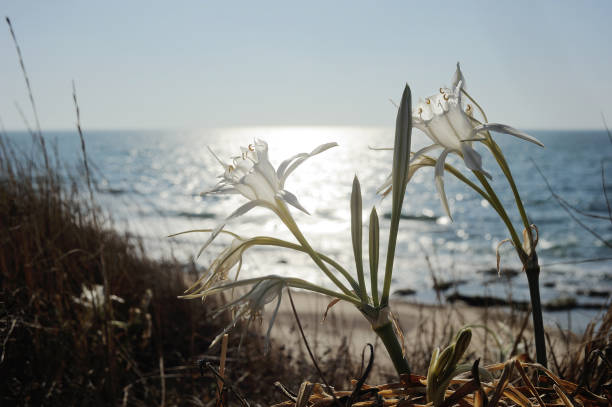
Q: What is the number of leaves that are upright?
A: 3